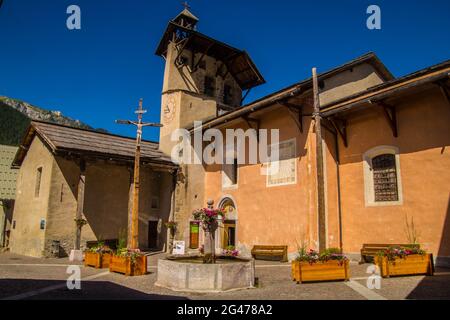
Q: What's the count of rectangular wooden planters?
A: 4